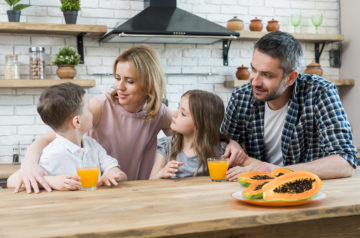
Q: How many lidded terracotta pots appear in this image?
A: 5